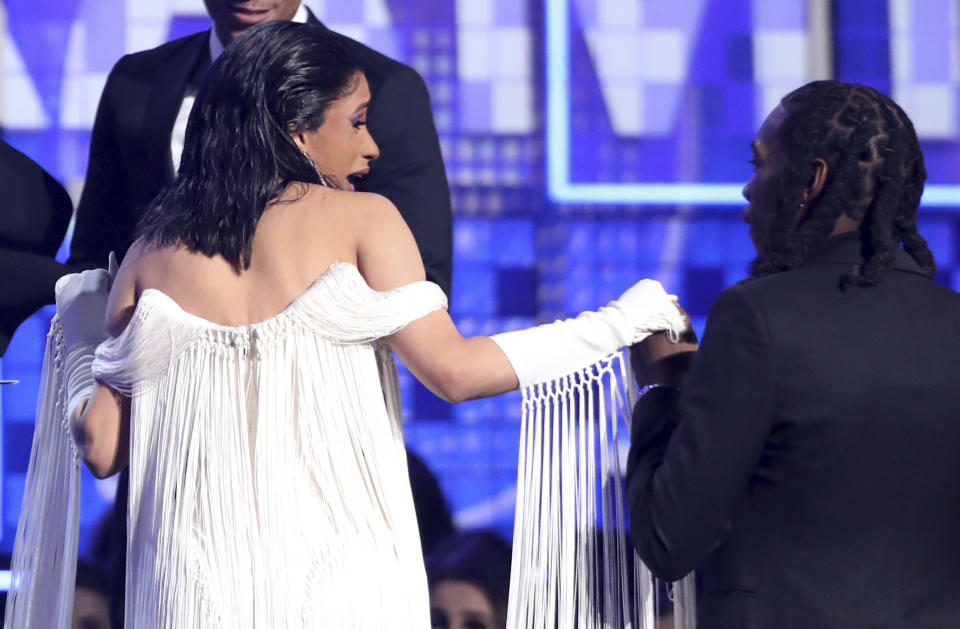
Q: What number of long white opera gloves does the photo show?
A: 2